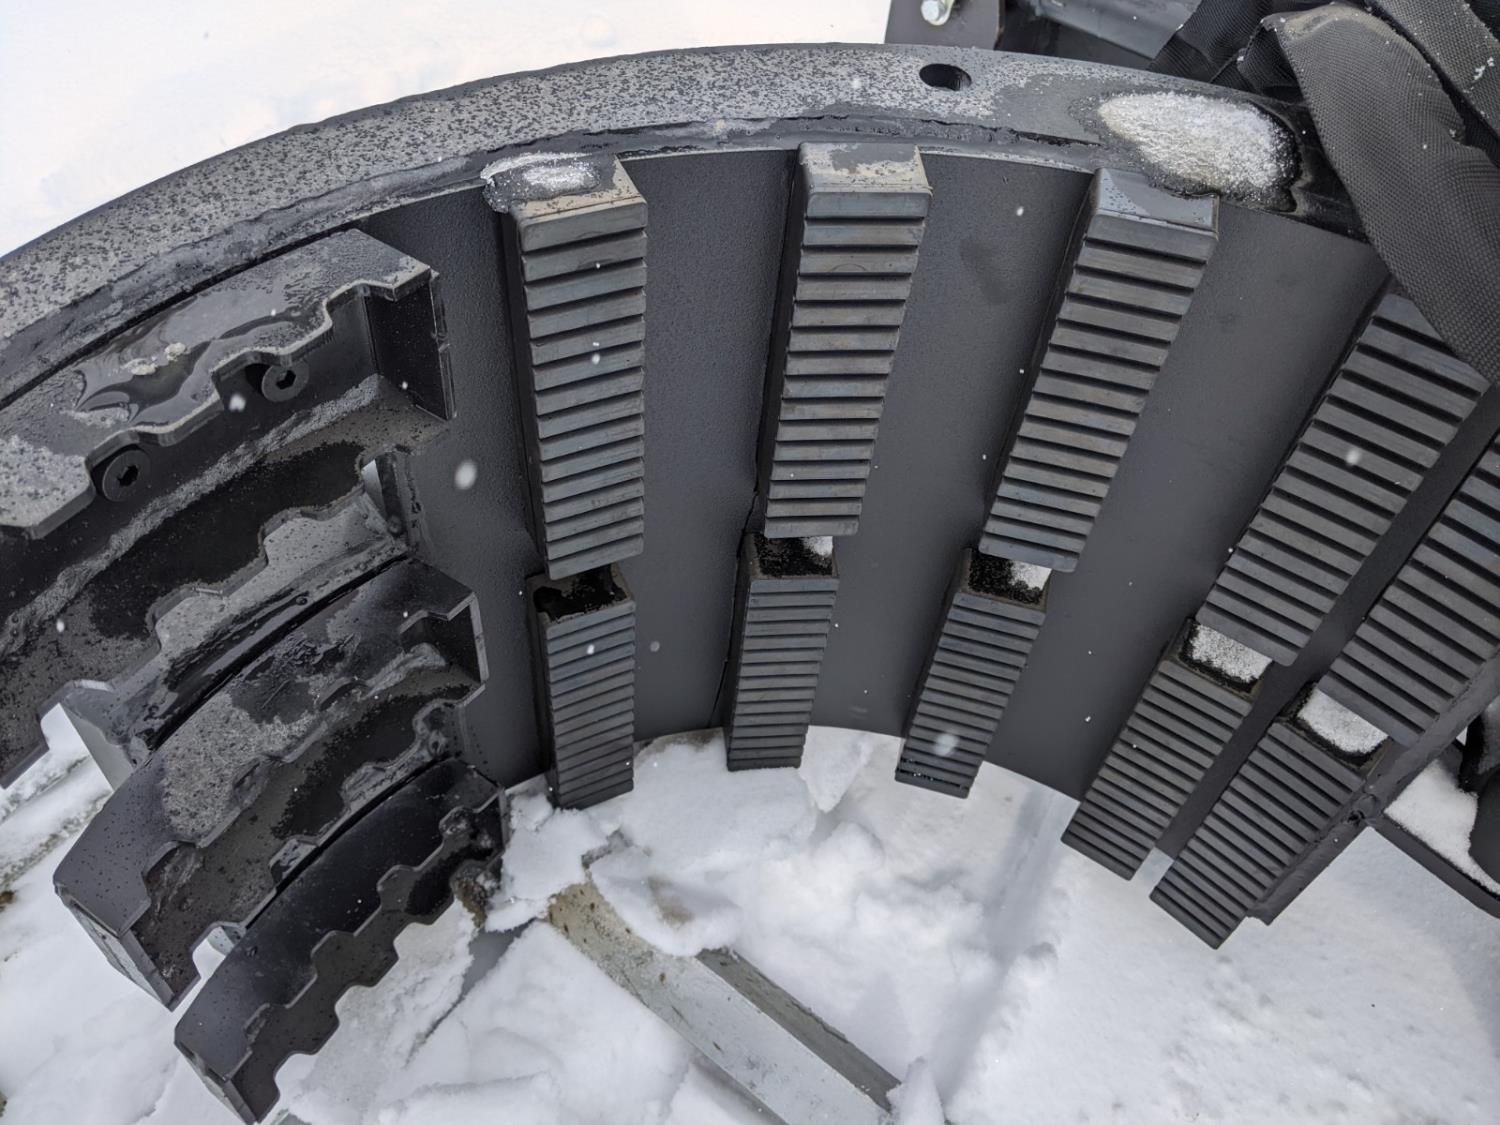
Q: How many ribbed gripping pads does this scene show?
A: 10